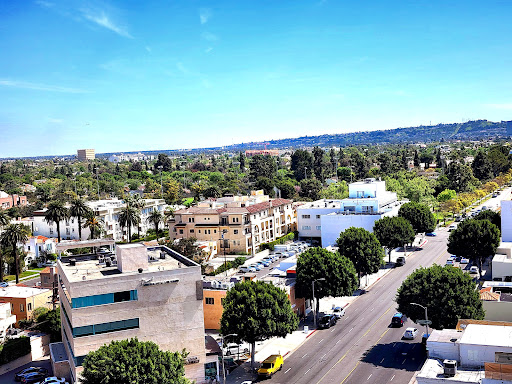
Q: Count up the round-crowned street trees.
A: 9